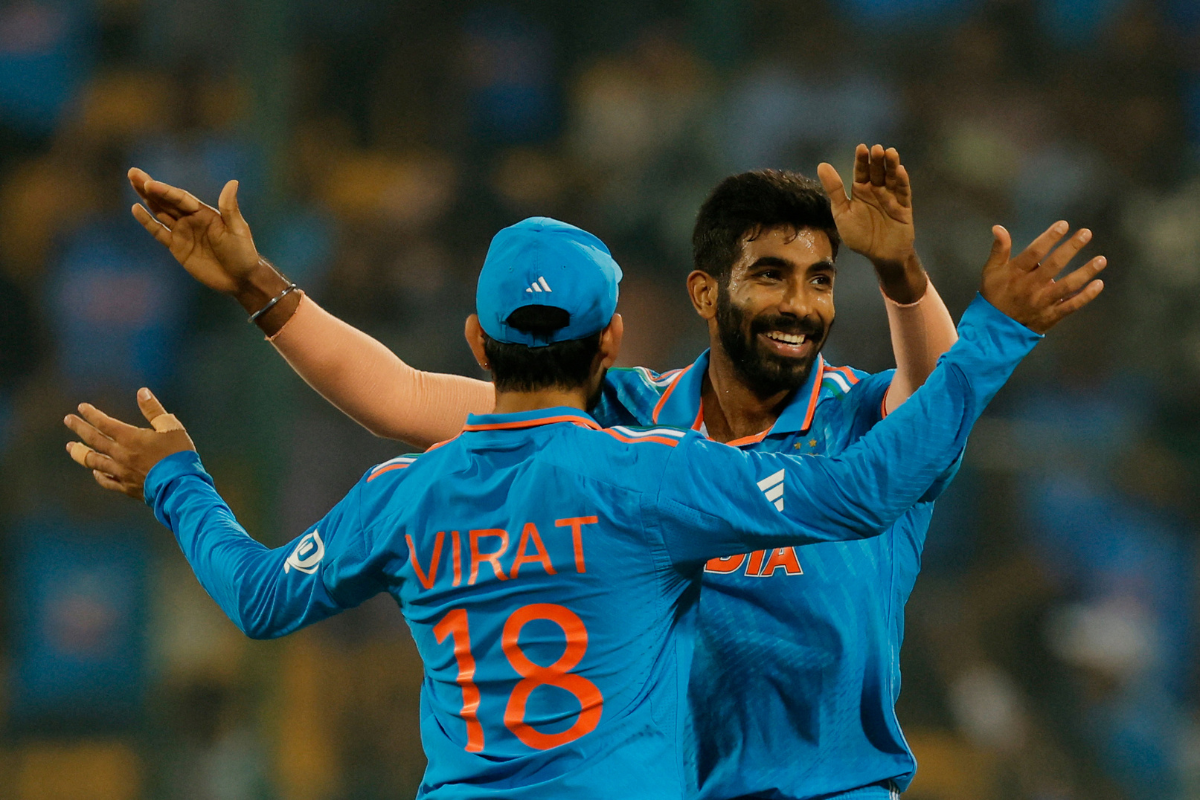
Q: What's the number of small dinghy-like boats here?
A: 0